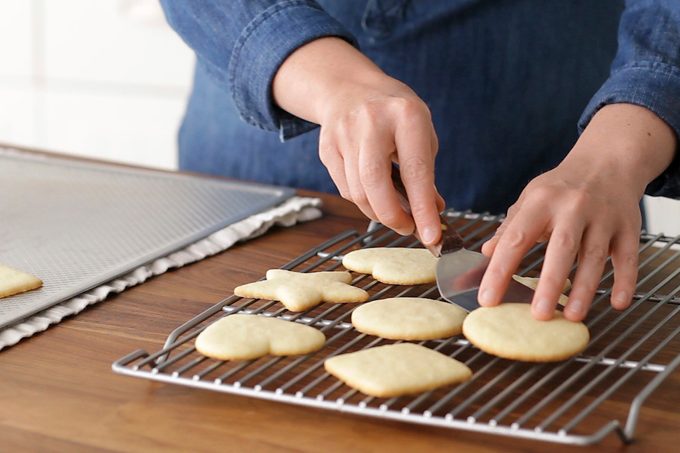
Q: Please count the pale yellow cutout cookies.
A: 8